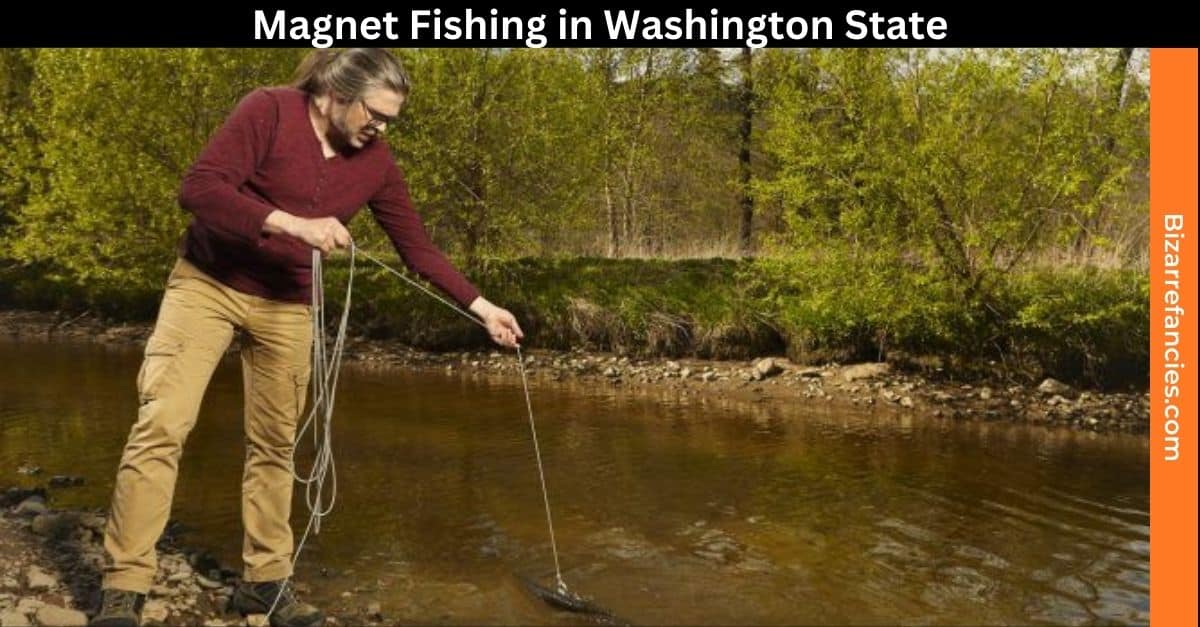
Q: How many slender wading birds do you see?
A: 0